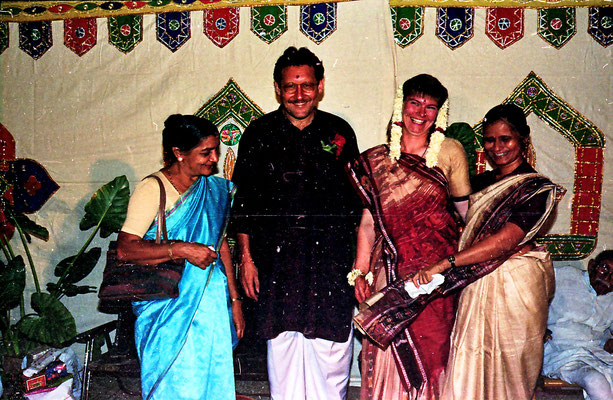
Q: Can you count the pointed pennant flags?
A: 13